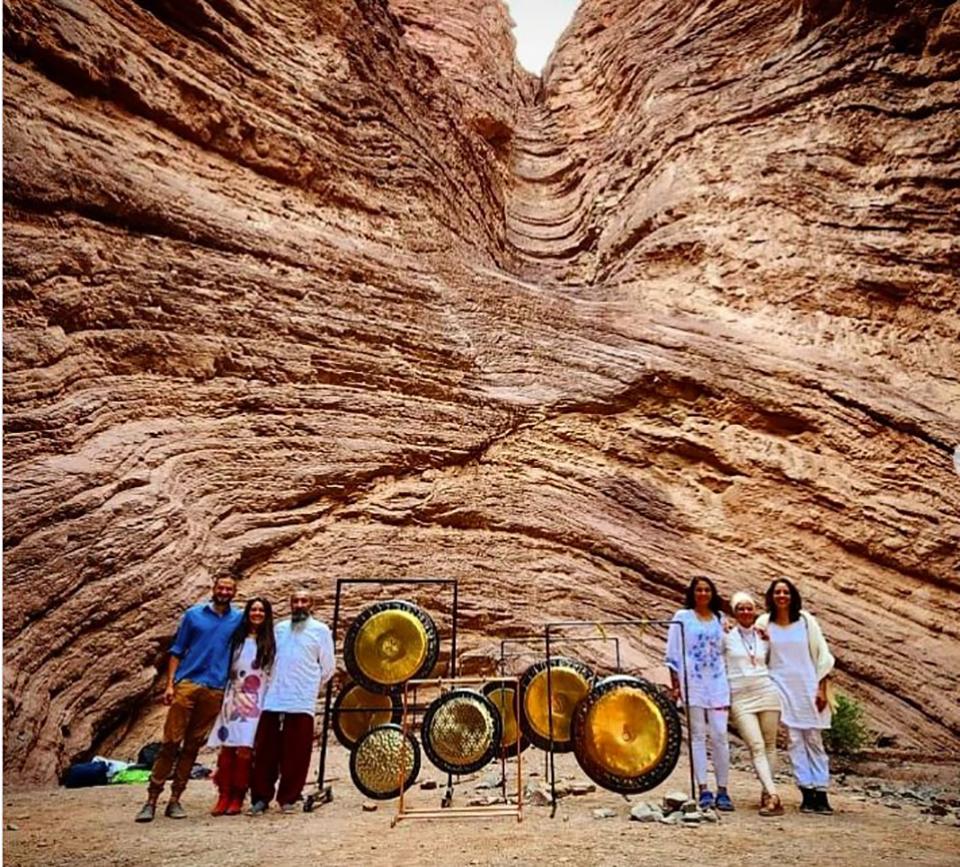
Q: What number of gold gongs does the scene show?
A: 7